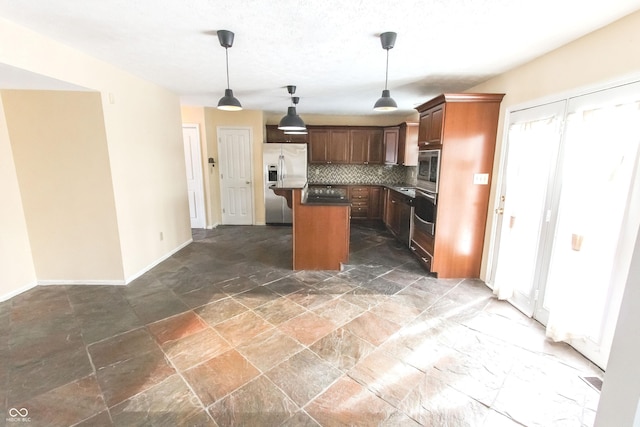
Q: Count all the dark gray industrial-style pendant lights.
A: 4